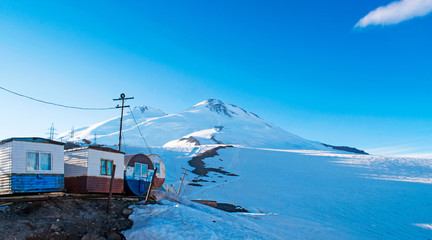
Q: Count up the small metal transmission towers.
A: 3